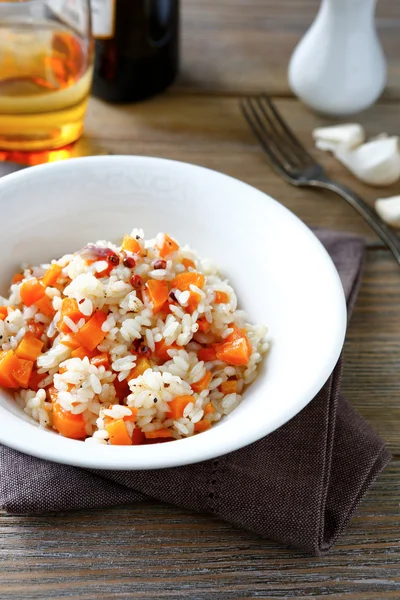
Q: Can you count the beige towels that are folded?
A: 0